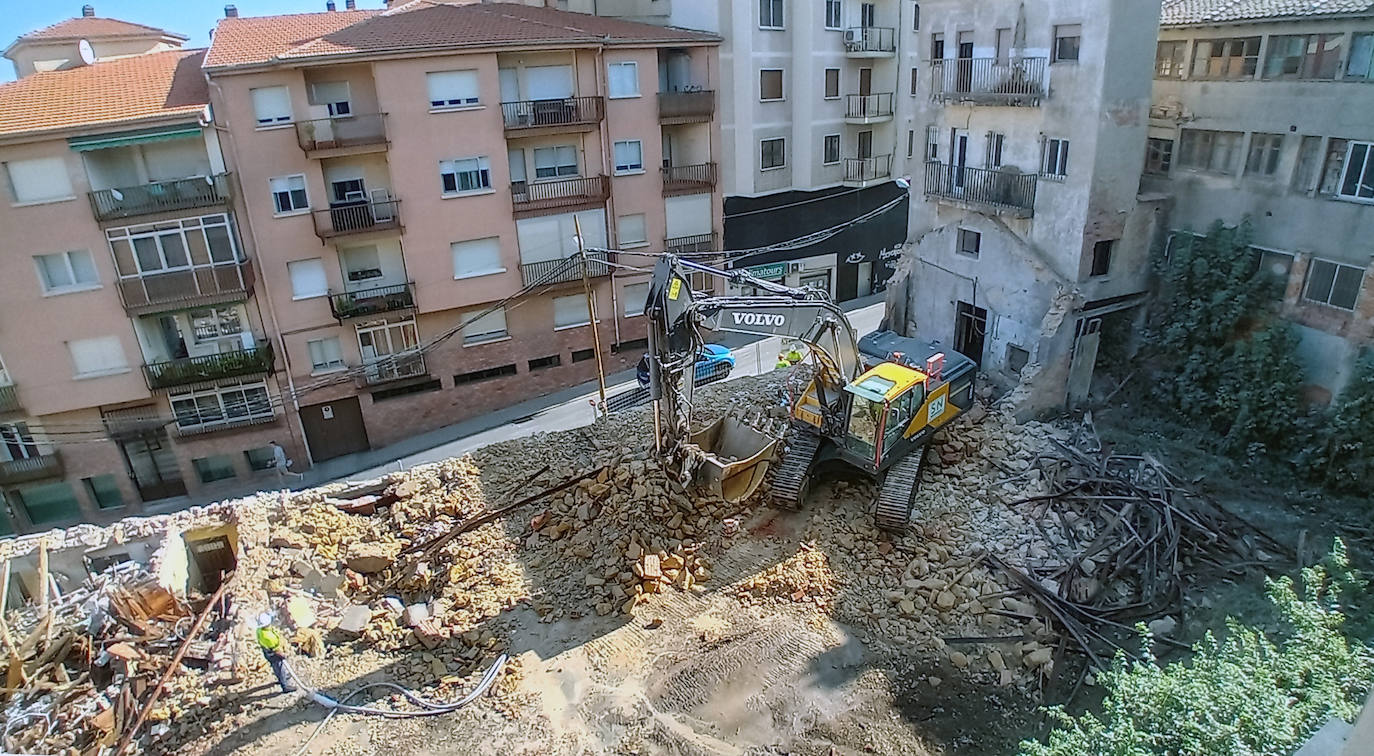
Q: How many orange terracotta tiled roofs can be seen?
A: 3